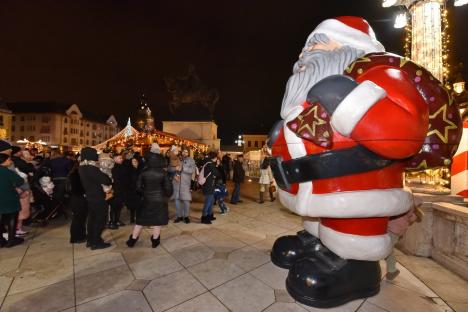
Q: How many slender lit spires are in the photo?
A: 1